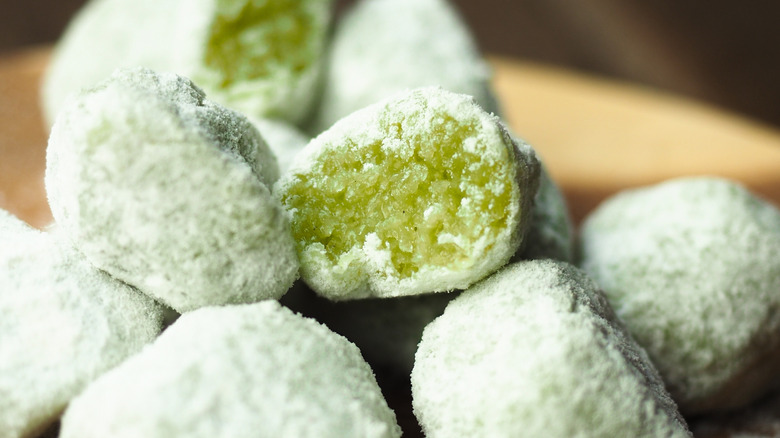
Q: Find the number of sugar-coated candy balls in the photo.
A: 10